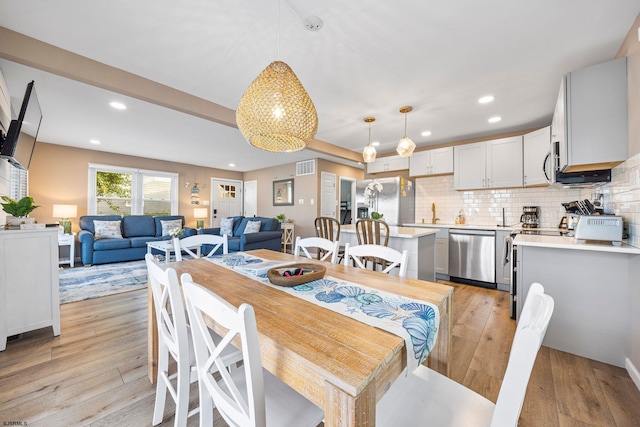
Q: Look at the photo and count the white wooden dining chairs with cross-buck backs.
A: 6